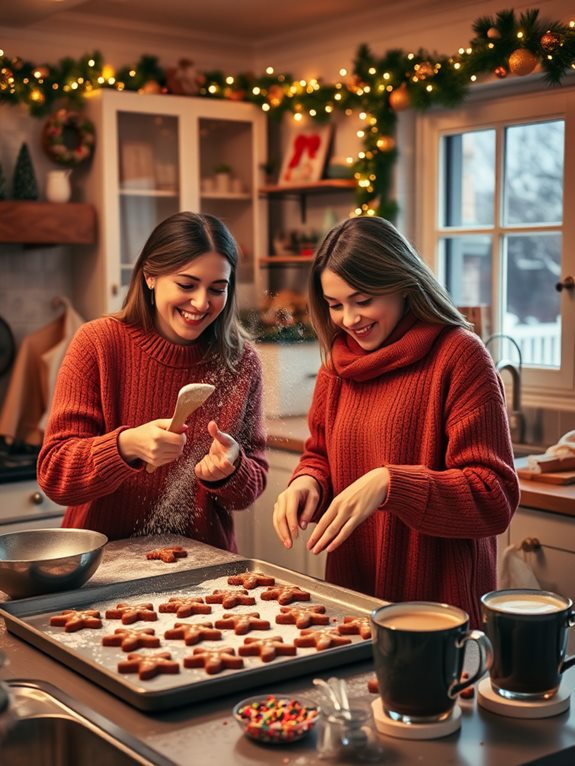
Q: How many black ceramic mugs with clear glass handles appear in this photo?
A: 2